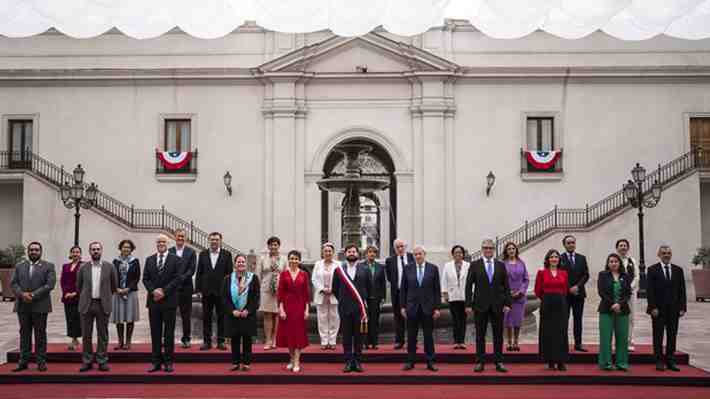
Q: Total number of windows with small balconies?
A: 2